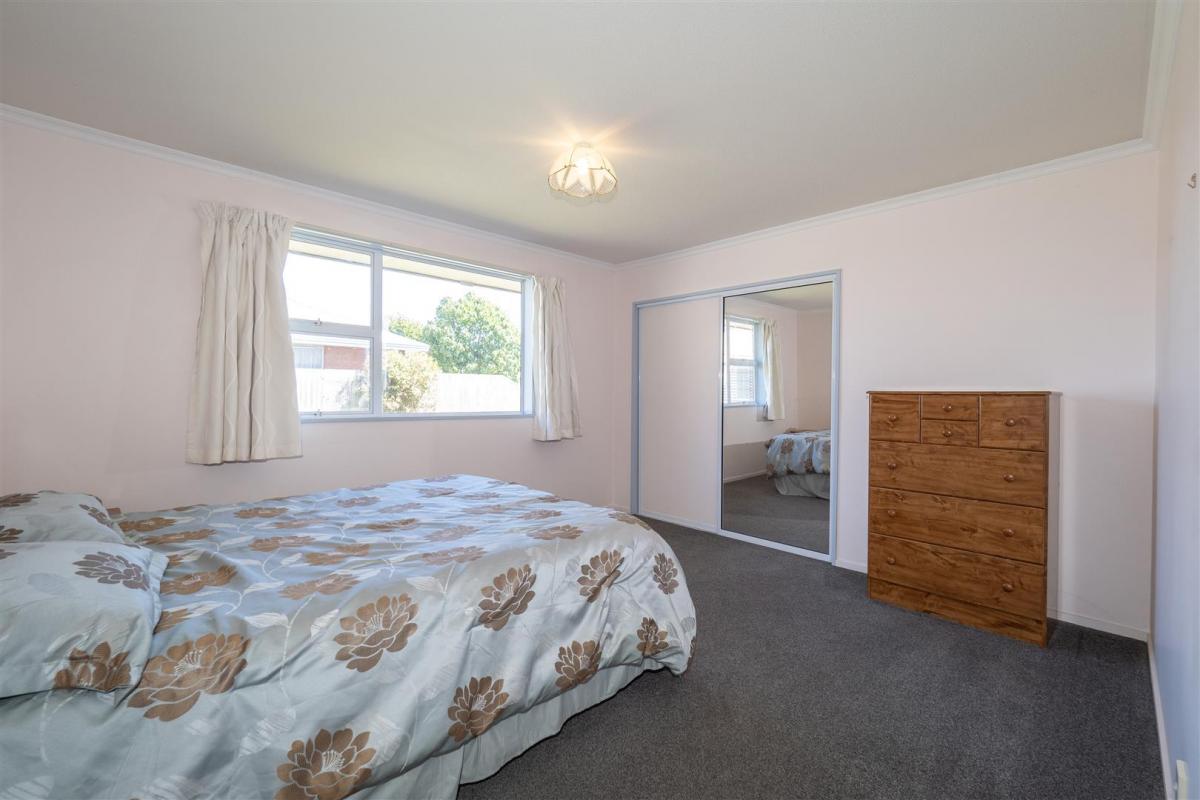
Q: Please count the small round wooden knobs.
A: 10